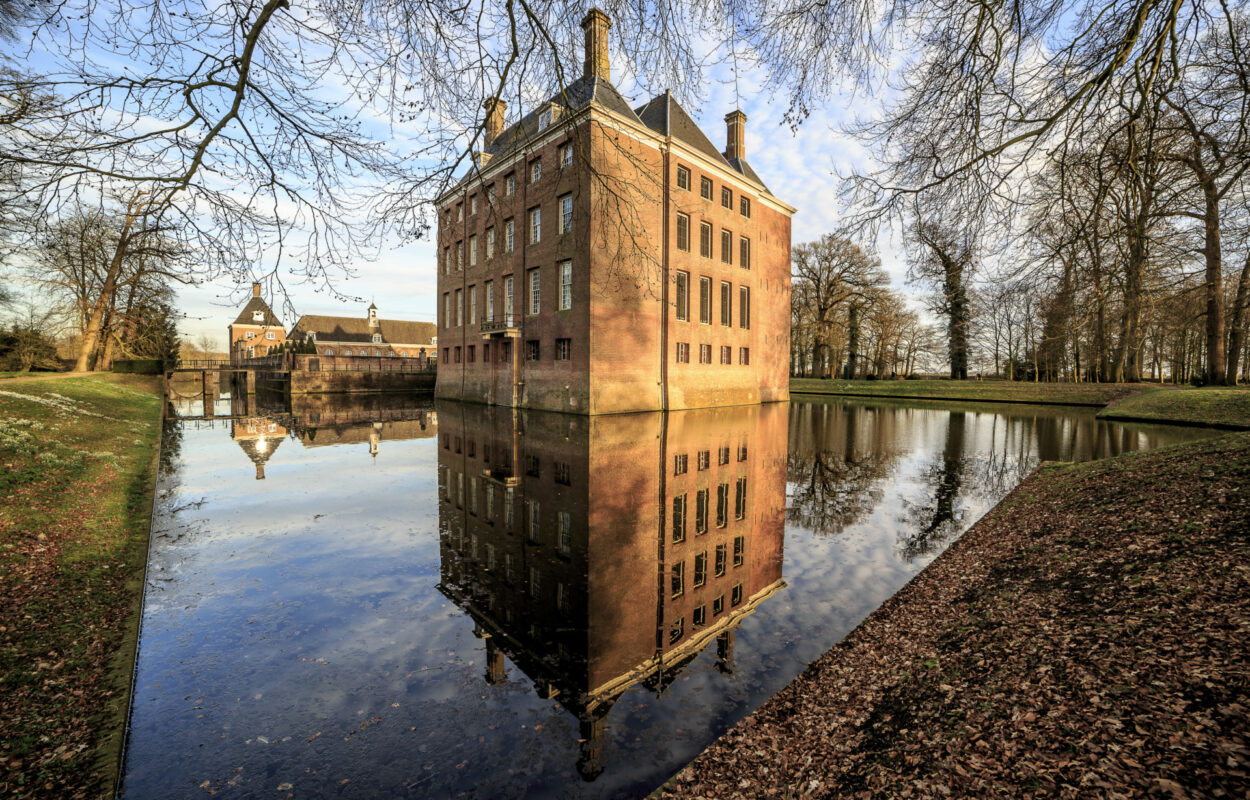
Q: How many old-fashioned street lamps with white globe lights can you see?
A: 0